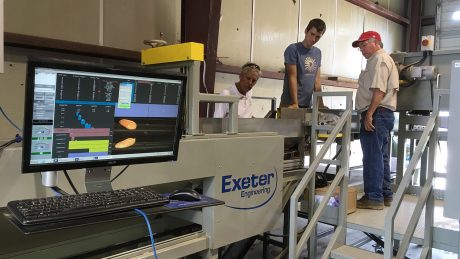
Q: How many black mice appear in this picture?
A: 1